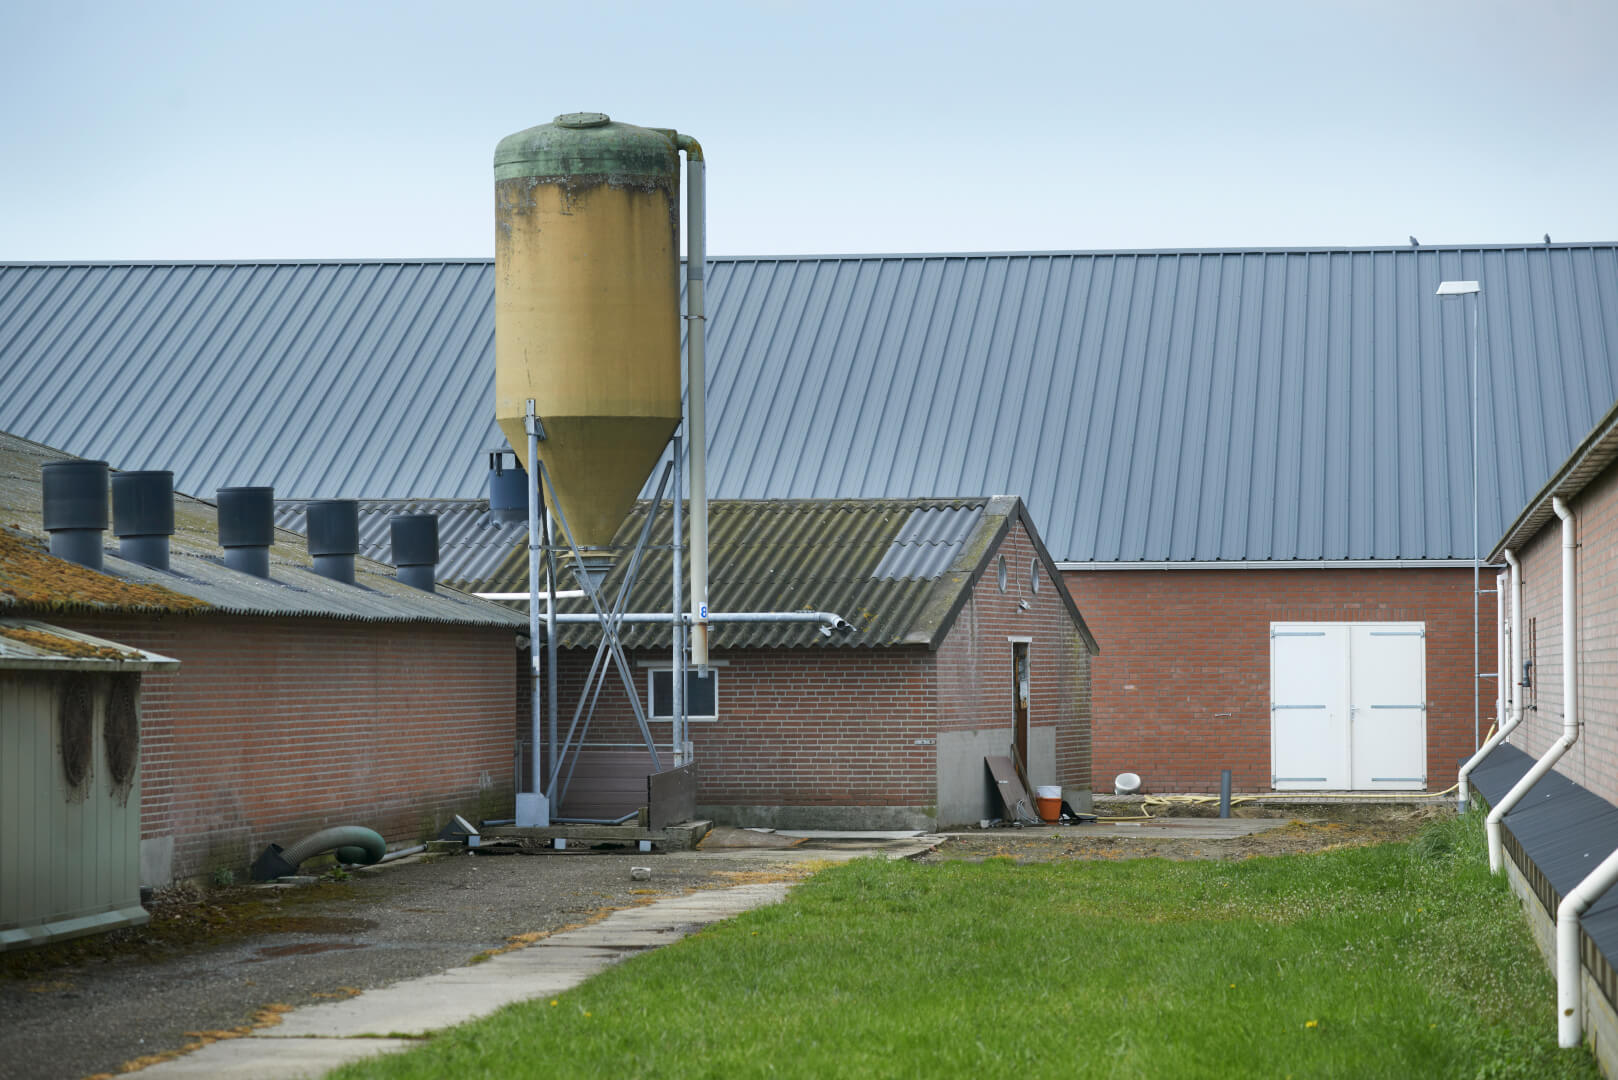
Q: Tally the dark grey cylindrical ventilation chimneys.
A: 5